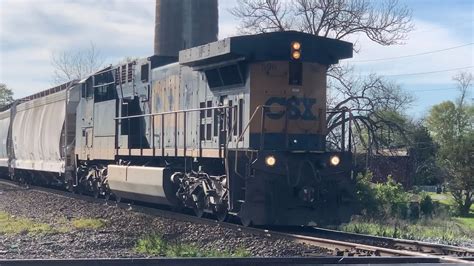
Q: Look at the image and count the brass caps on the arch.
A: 0